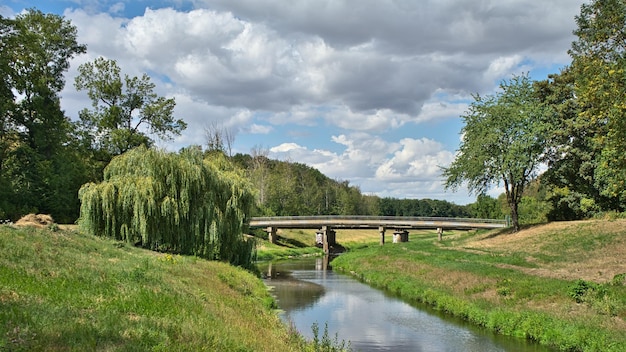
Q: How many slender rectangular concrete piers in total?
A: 4